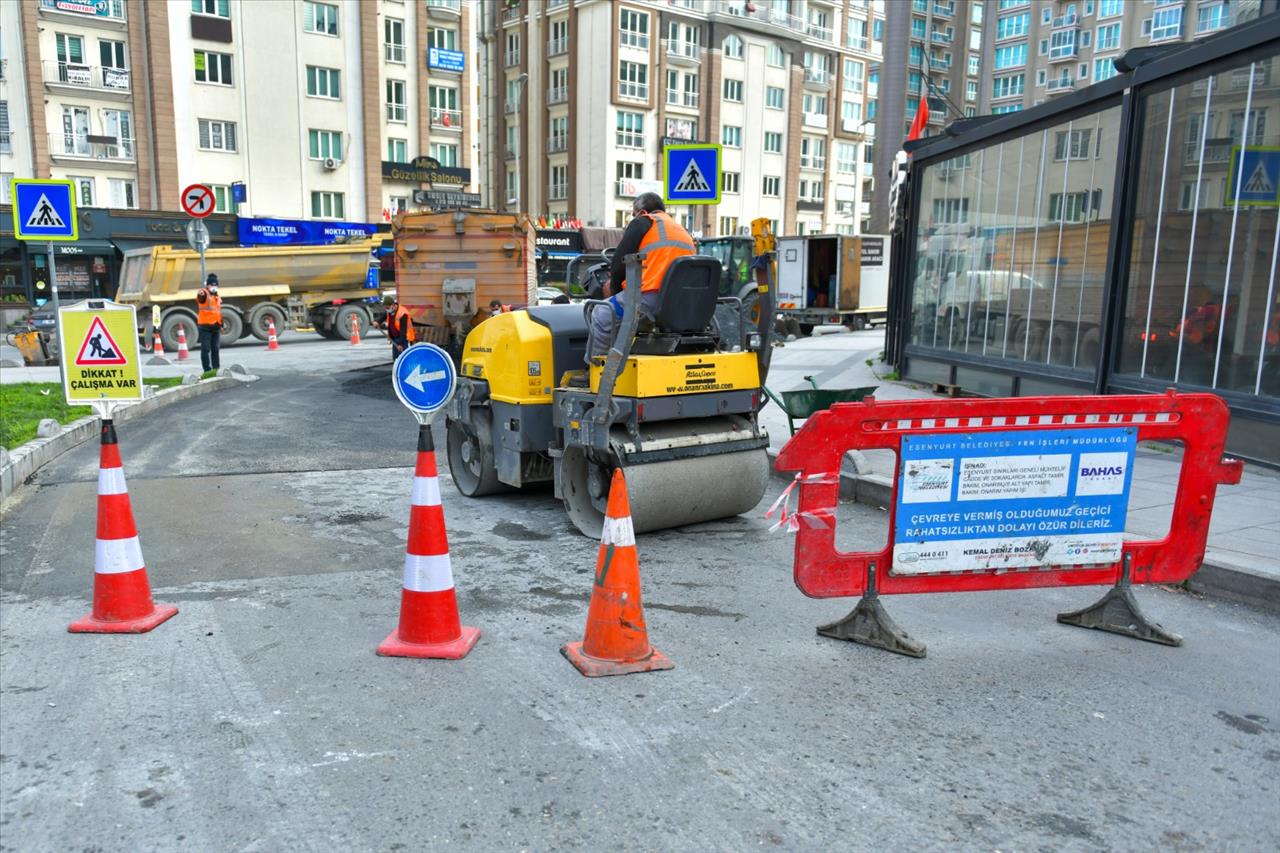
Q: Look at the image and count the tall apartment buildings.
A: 3